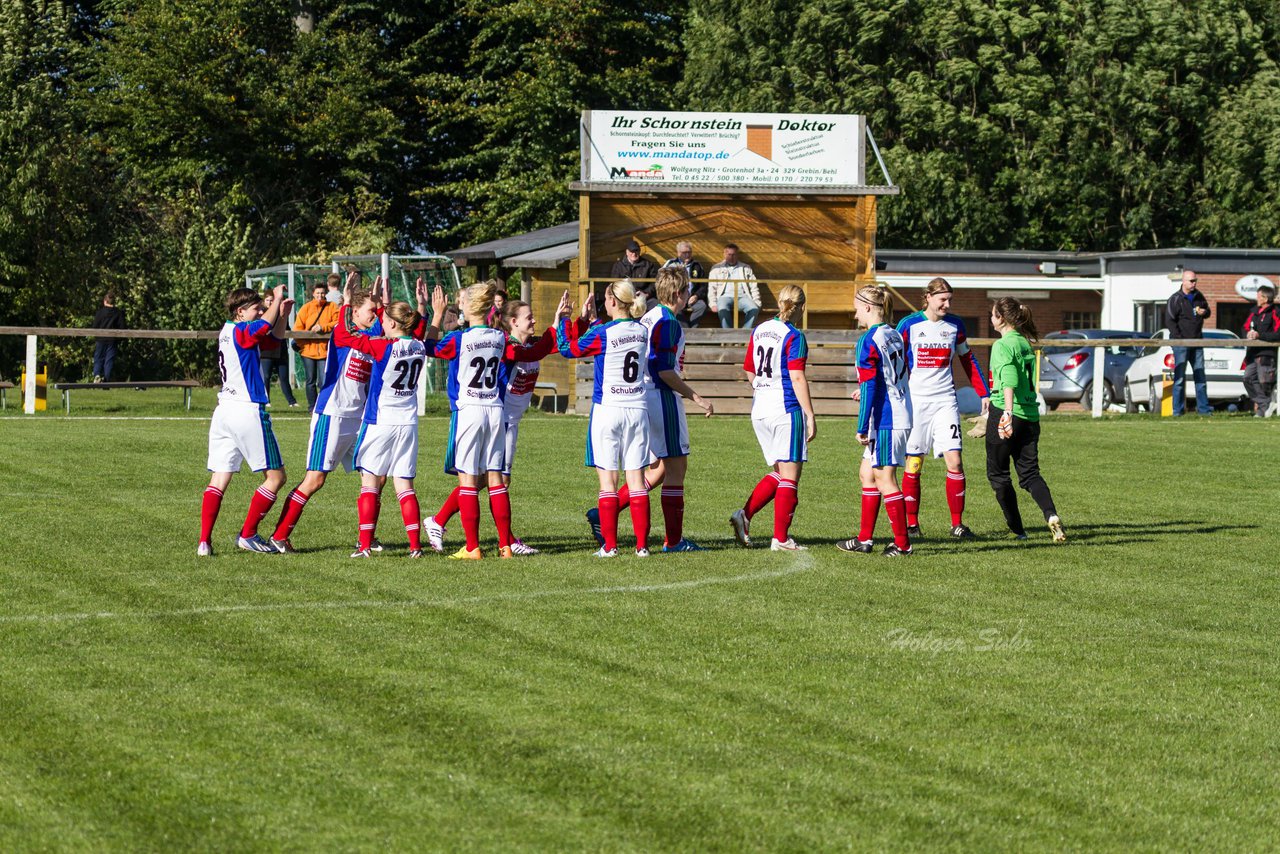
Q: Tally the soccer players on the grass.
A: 11